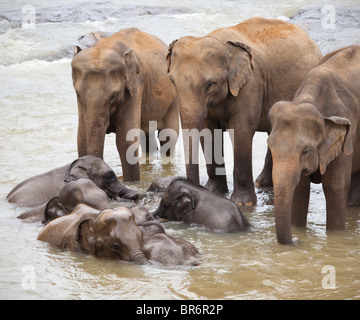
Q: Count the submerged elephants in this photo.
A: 5